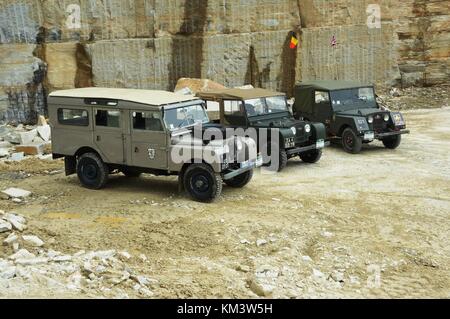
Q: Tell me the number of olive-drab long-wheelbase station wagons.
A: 1